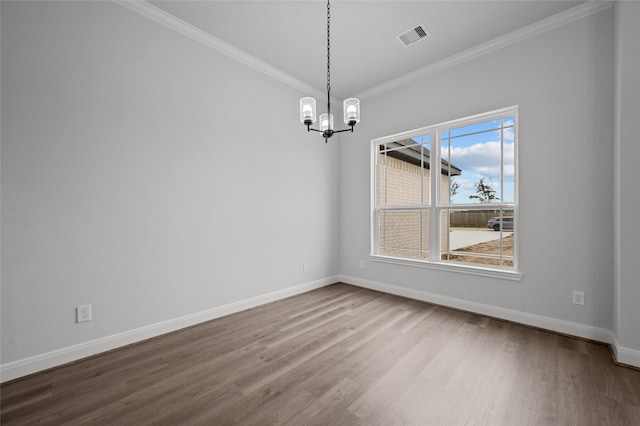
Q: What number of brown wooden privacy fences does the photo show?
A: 1